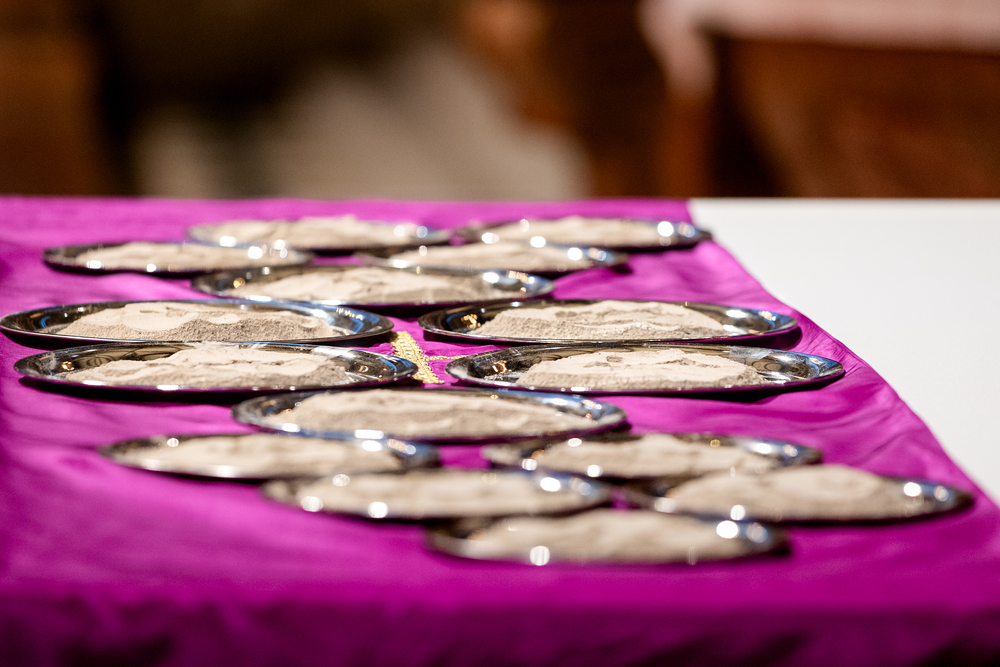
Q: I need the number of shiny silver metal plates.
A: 15